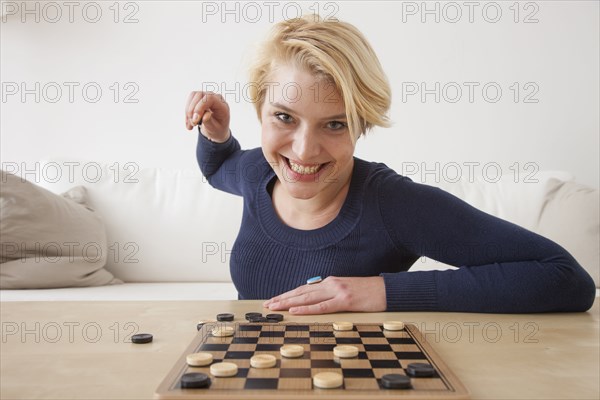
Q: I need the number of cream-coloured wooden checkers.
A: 9